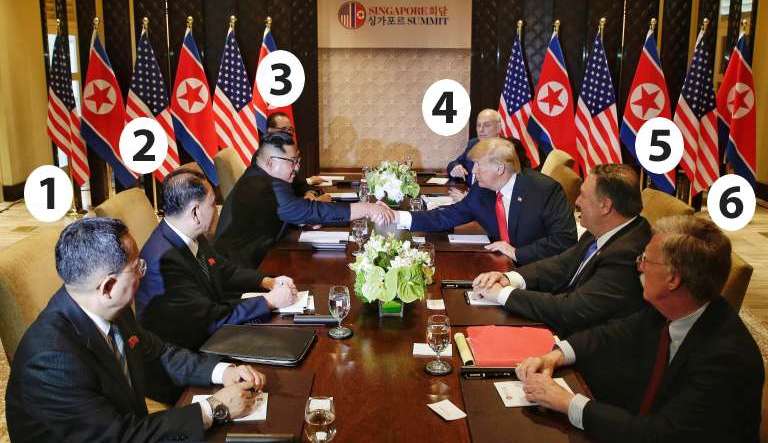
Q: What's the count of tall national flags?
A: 12